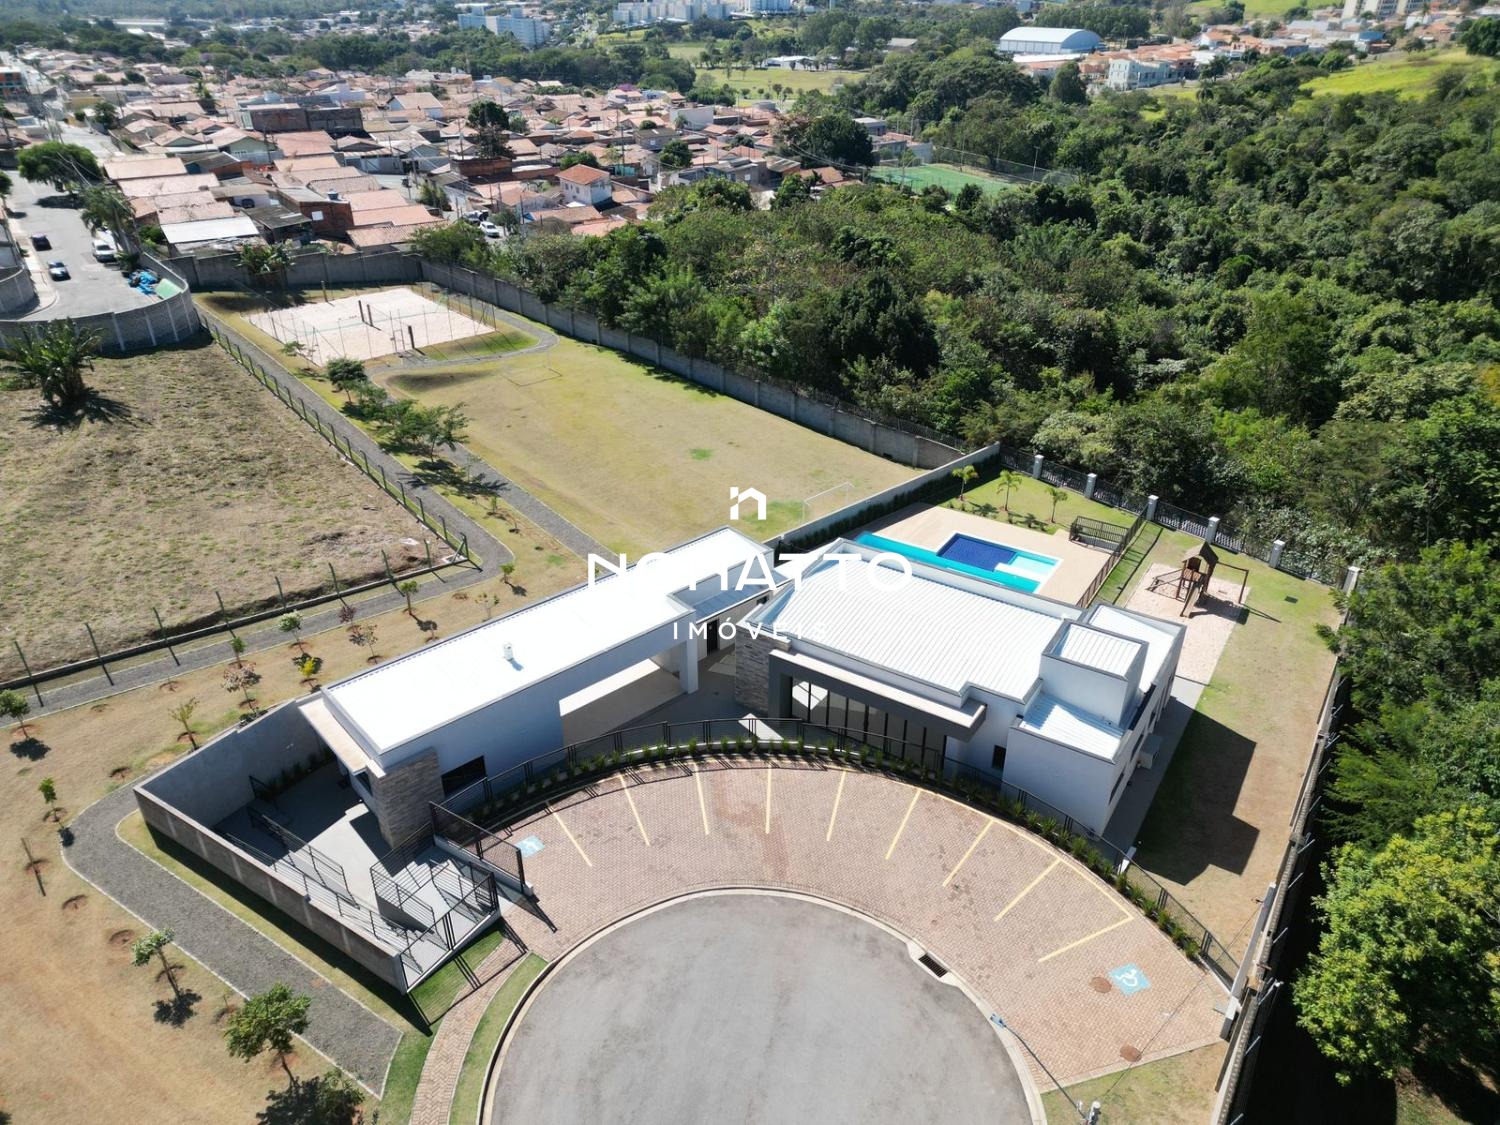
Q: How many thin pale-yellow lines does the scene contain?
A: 9